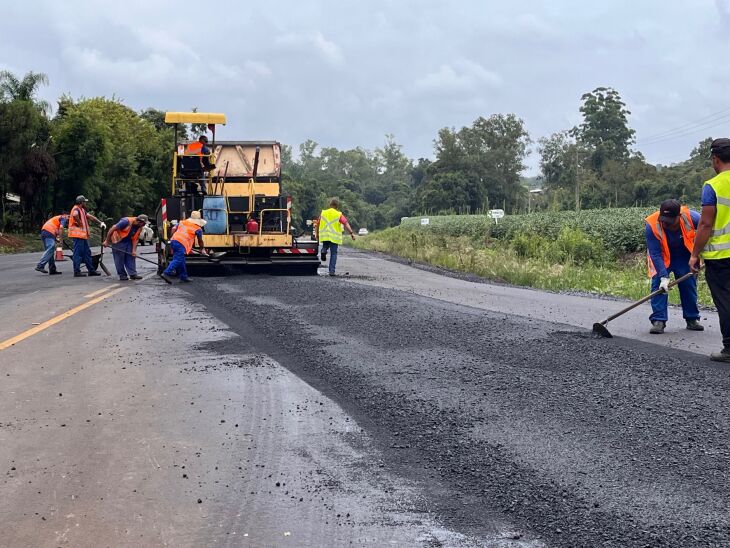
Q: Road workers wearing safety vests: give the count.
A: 8